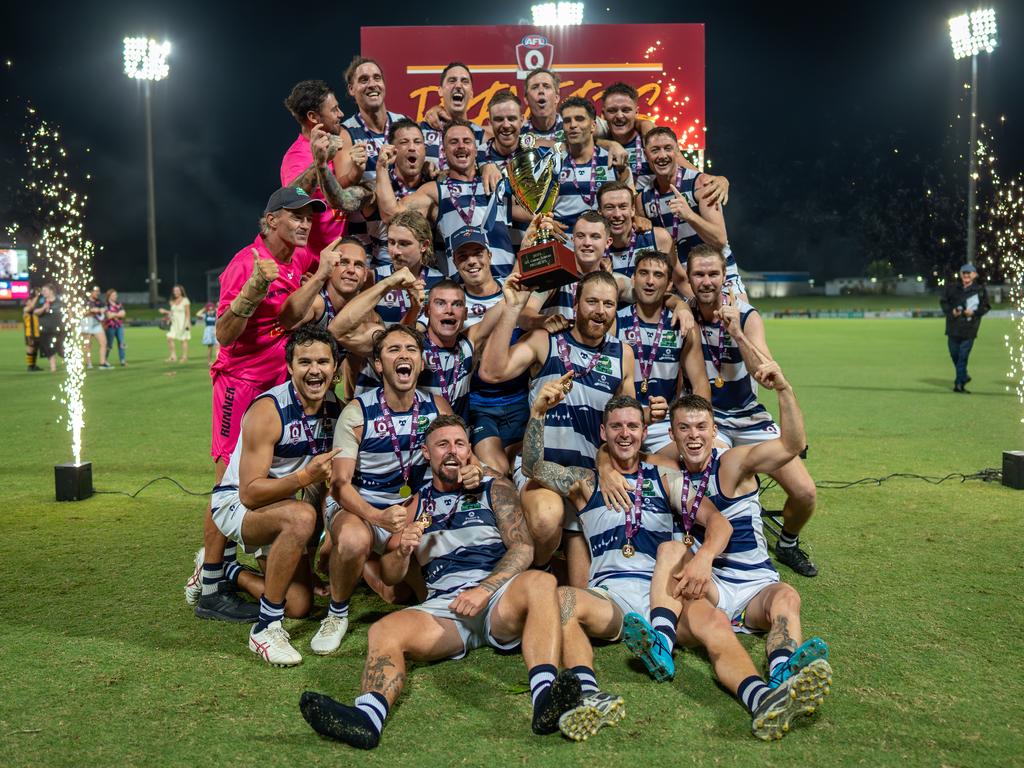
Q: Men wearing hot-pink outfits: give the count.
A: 2